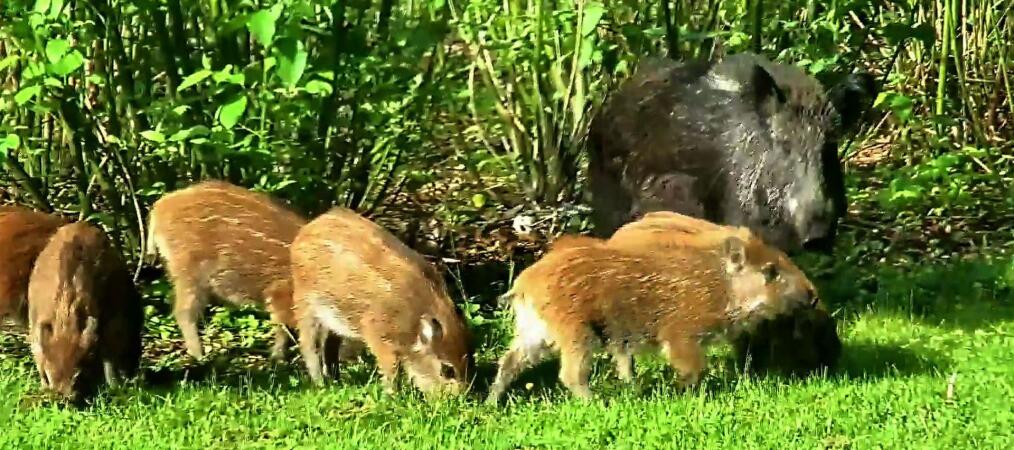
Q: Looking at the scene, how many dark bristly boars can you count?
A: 1